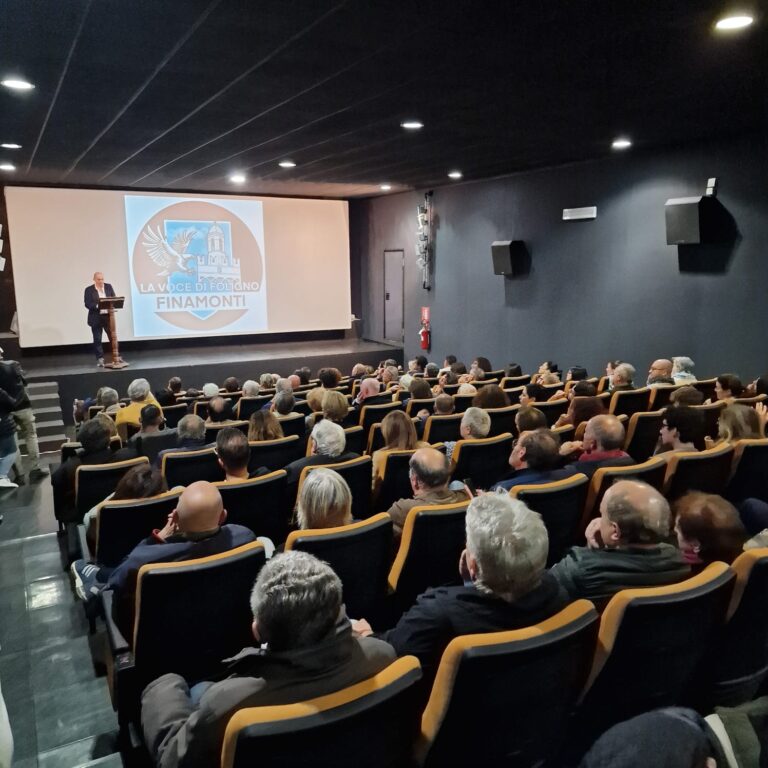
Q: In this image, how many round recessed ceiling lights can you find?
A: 10